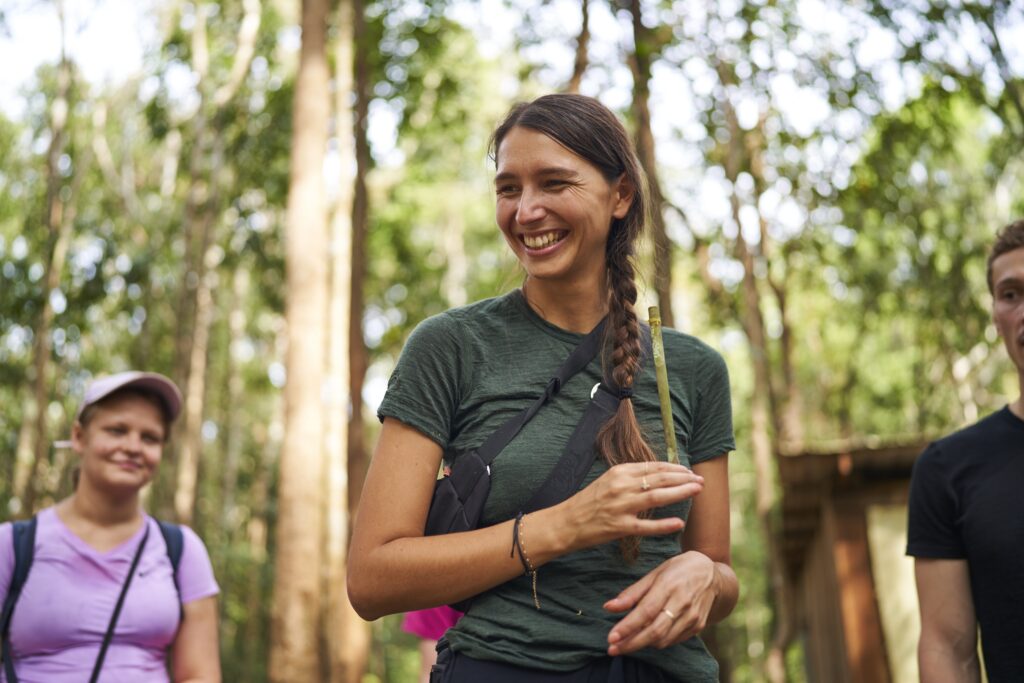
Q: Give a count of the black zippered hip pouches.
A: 1